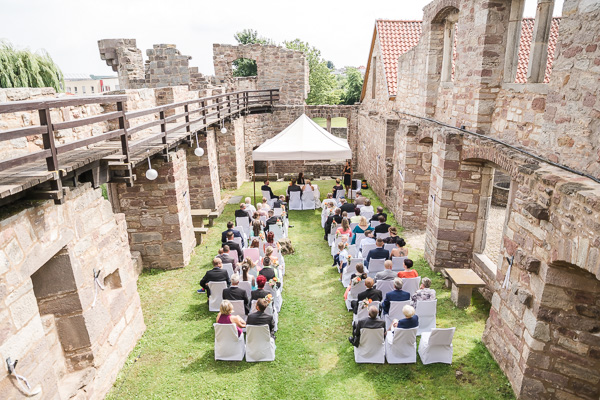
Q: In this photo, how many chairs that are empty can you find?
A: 1